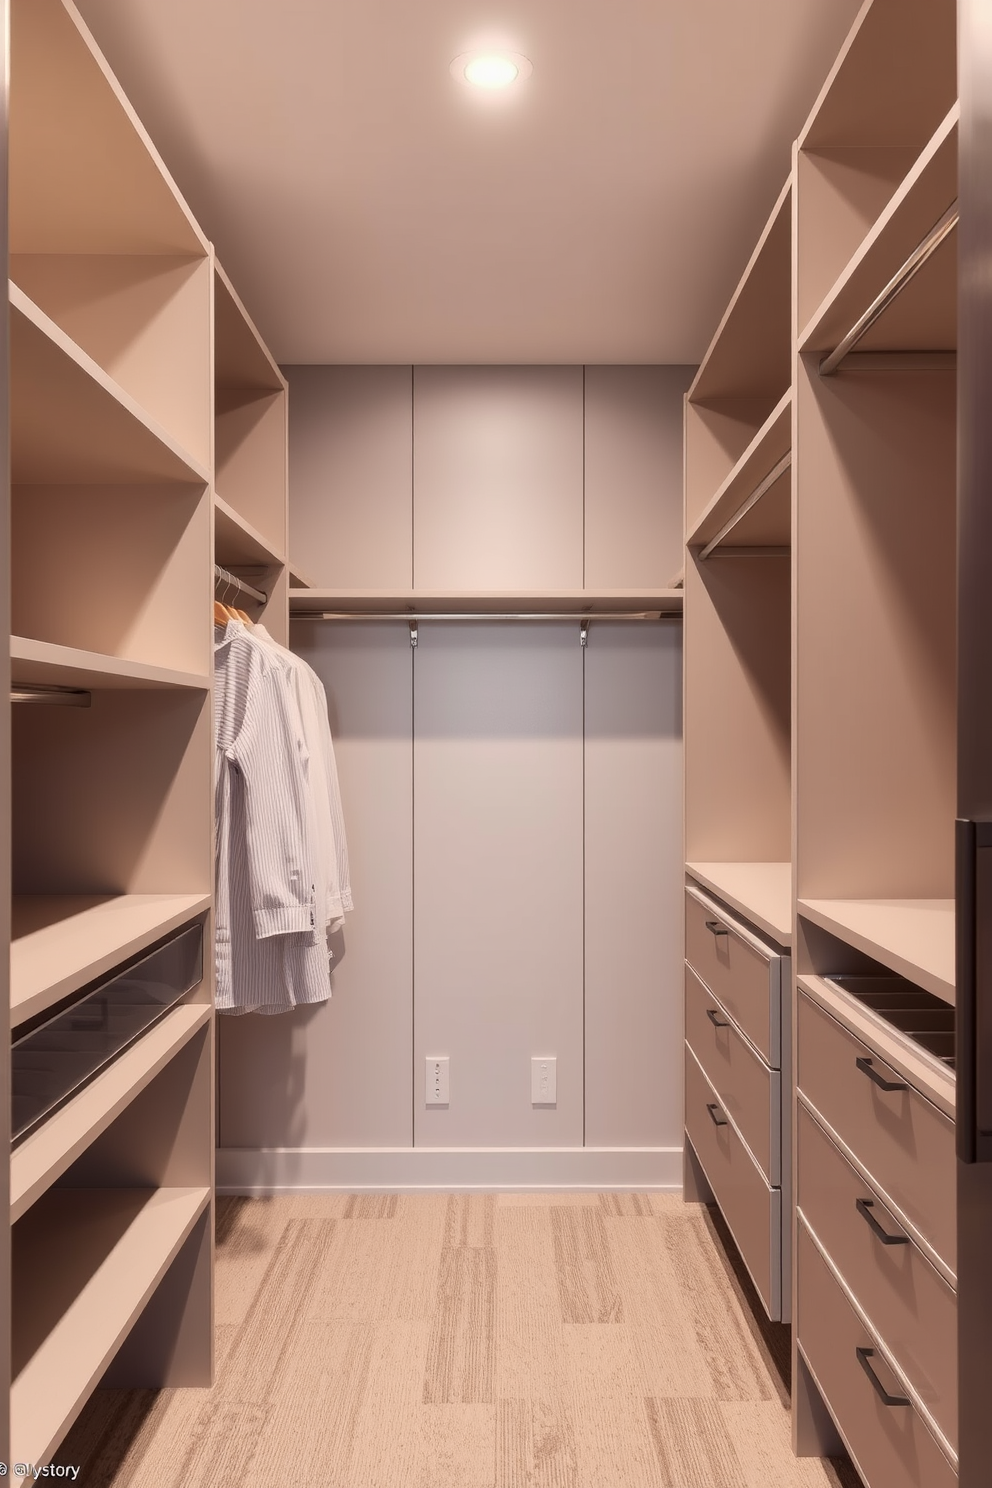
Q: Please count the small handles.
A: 6